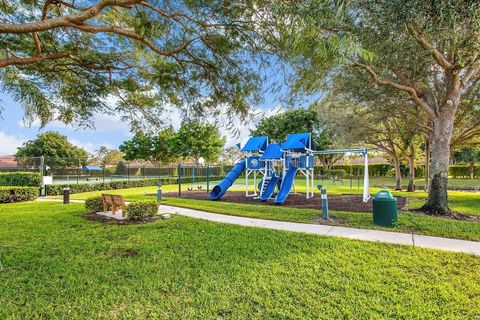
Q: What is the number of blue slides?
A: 3